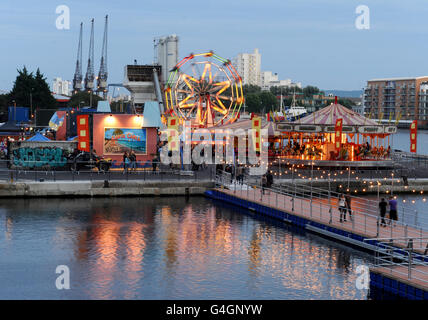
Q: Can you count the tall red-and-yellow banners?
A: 5